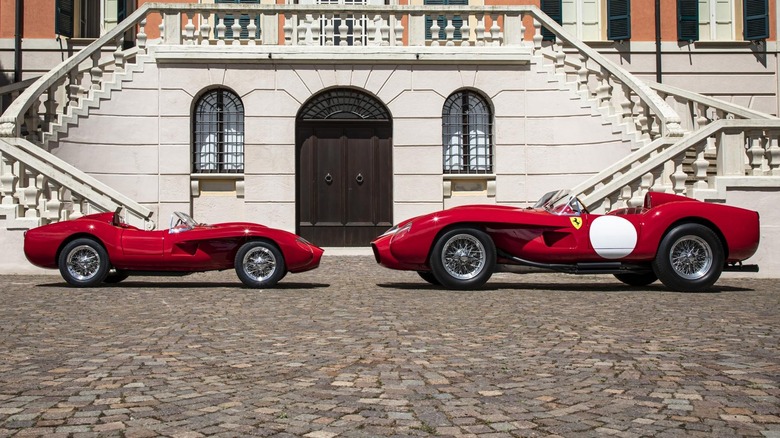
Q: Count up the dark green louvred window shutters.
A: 10